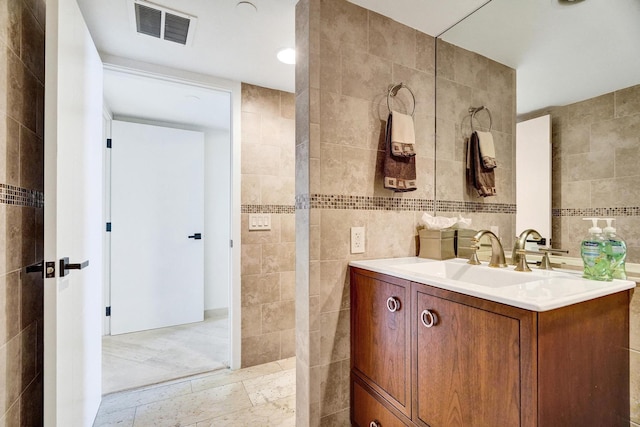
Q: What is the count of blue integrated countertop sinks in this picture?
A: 0